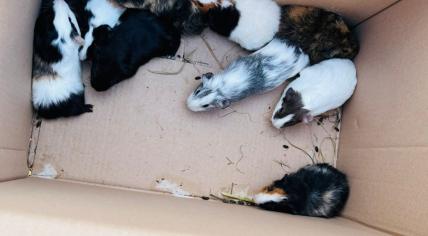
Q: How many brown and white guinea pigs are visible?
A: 1